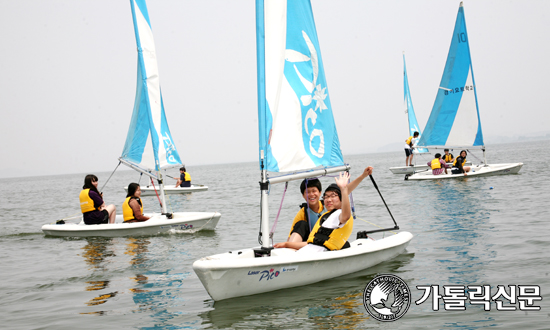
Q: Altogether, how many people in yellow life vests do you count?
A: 9